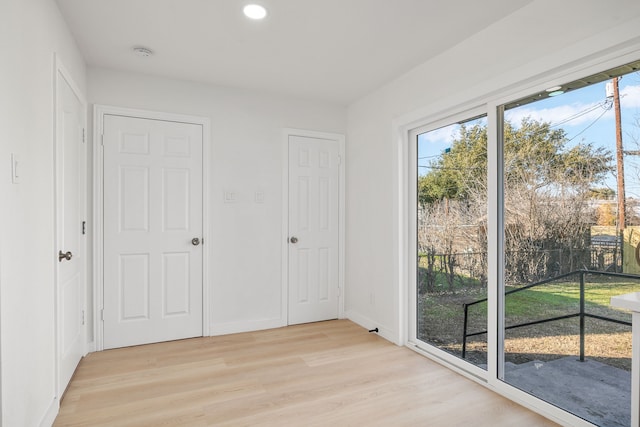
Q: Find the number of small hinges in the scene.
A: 7